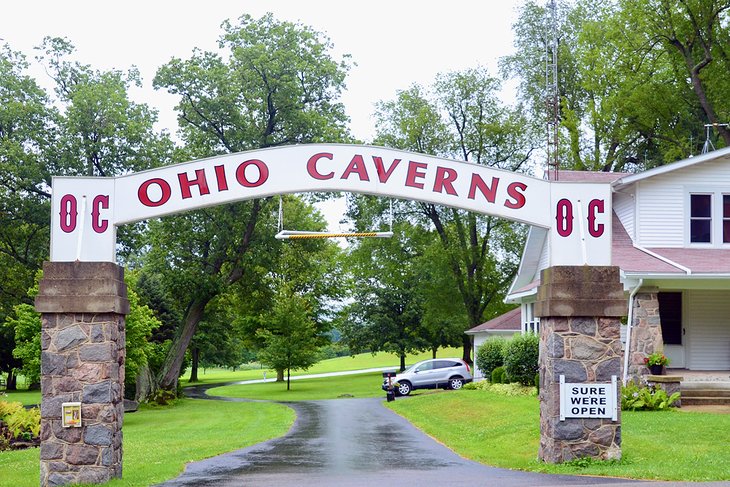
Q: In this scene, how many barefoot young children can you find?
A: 0